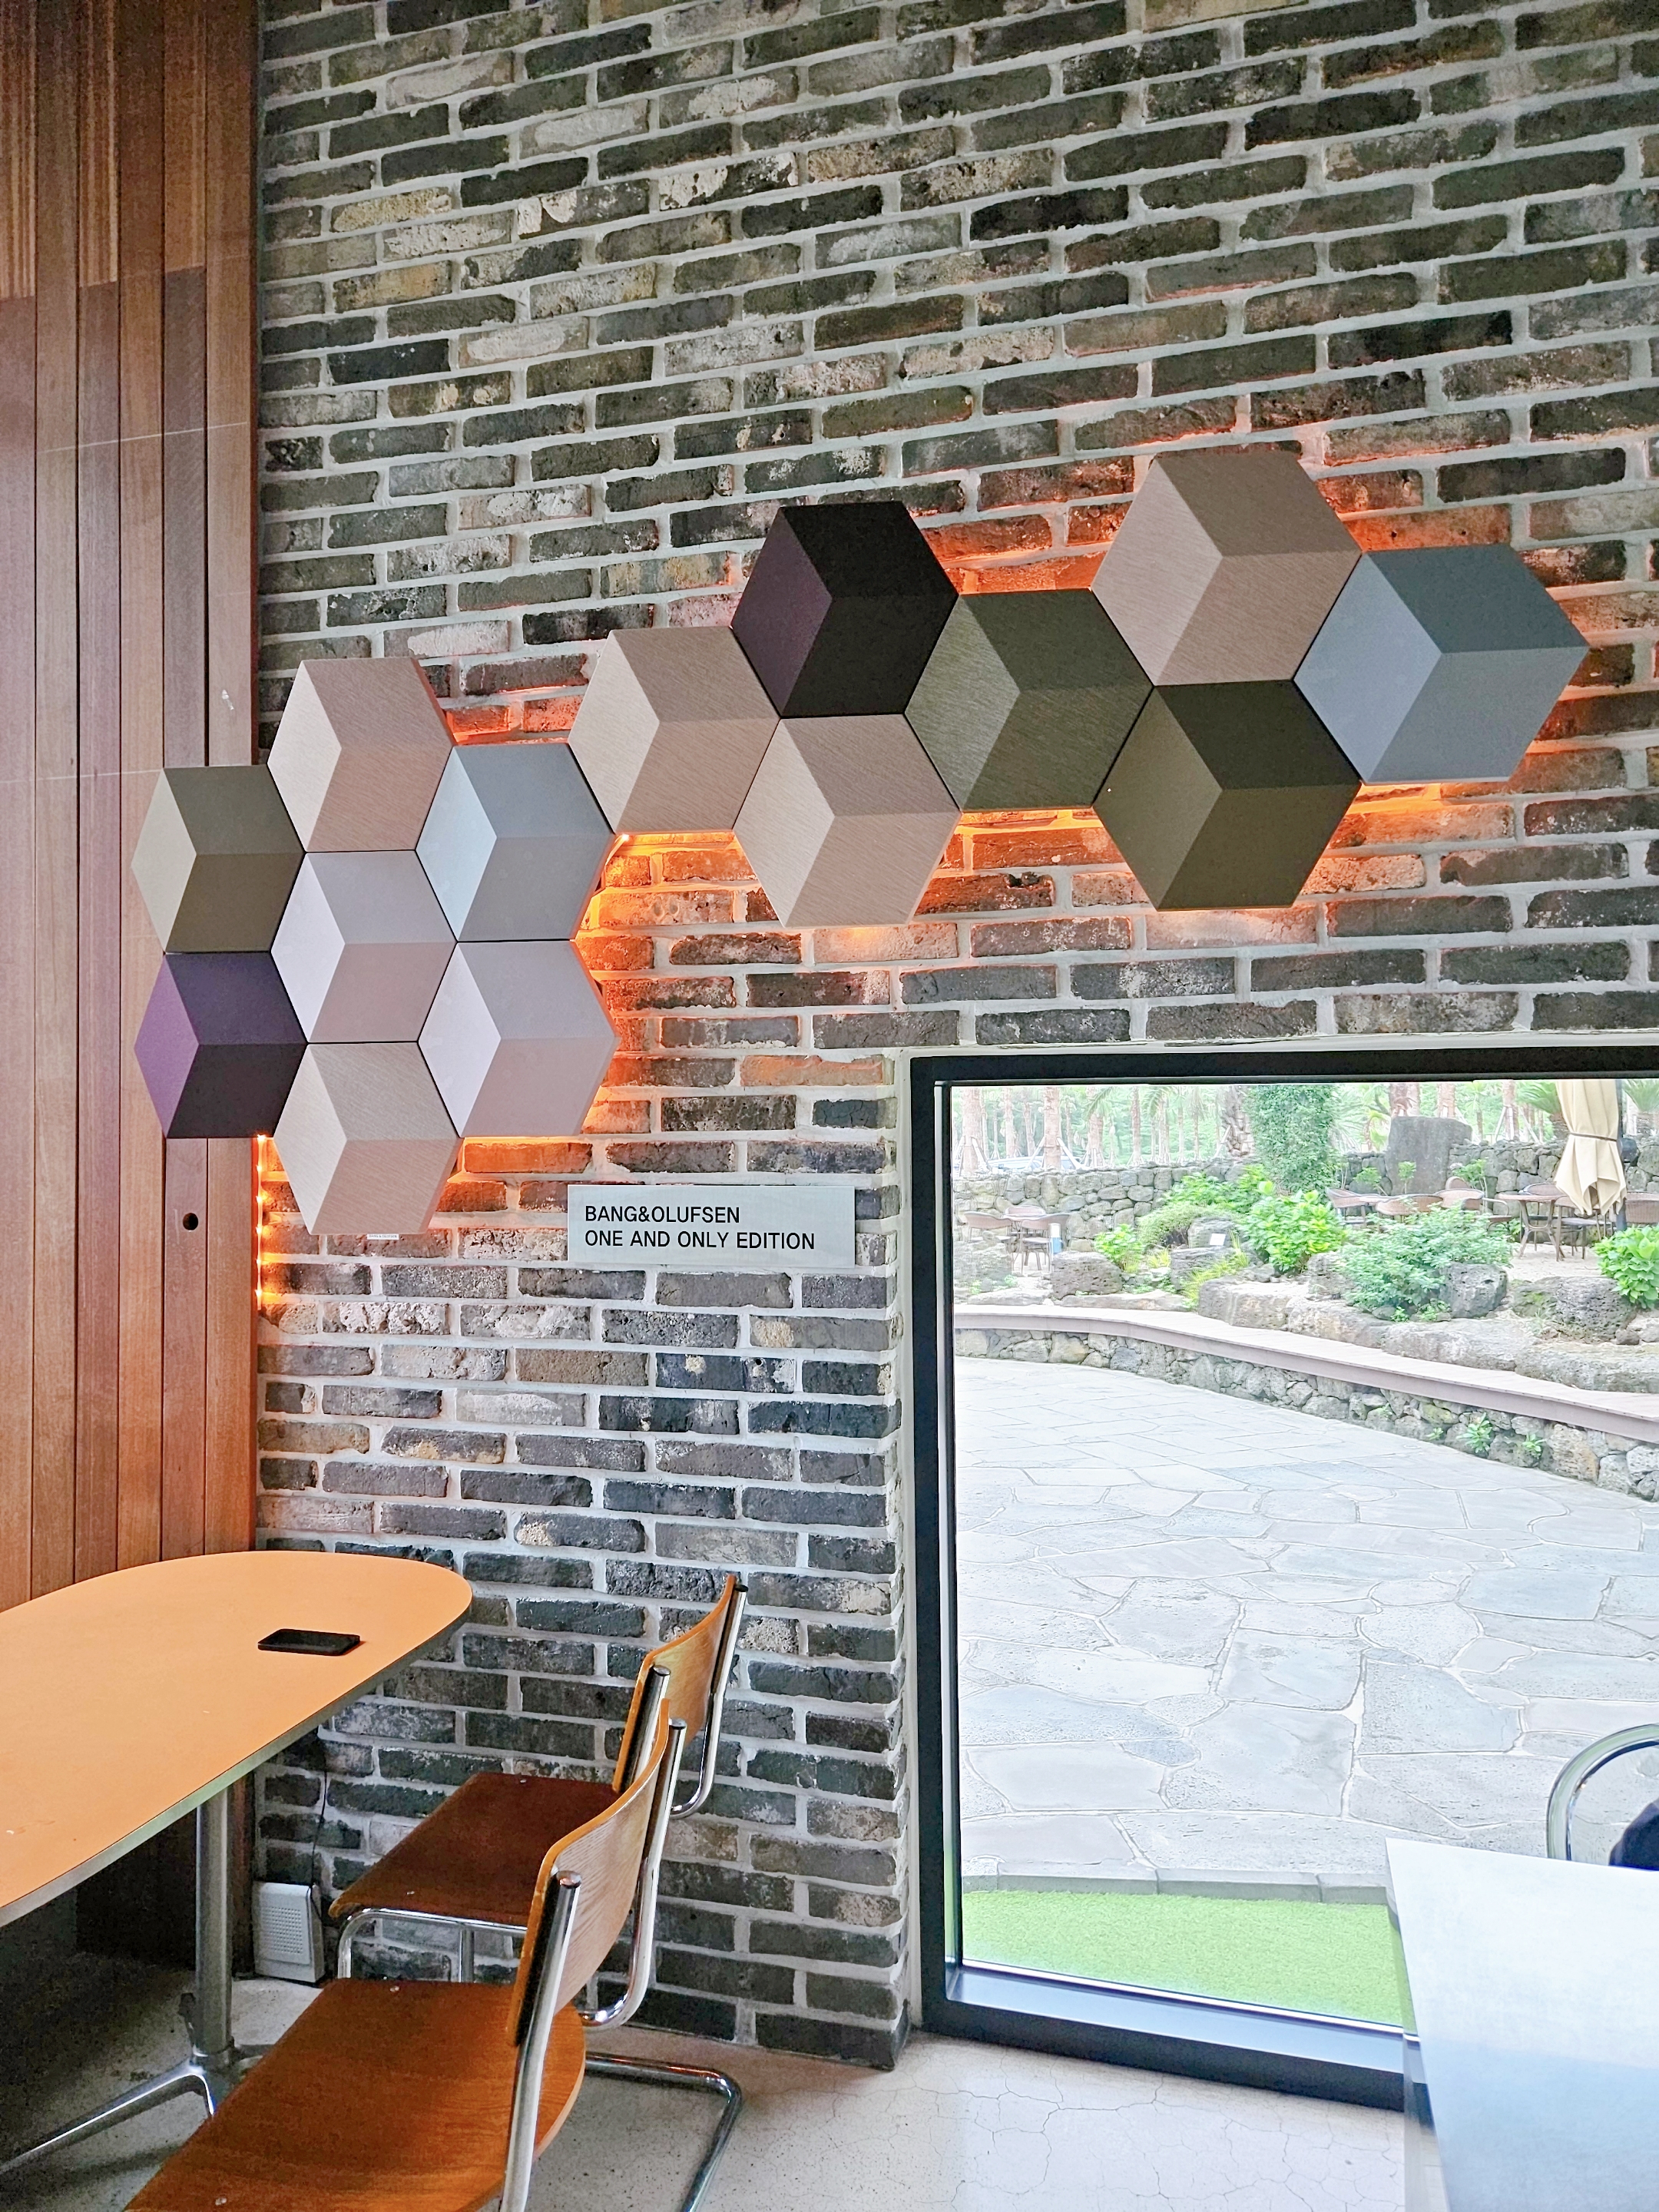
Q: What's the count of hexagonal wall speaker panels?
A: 14